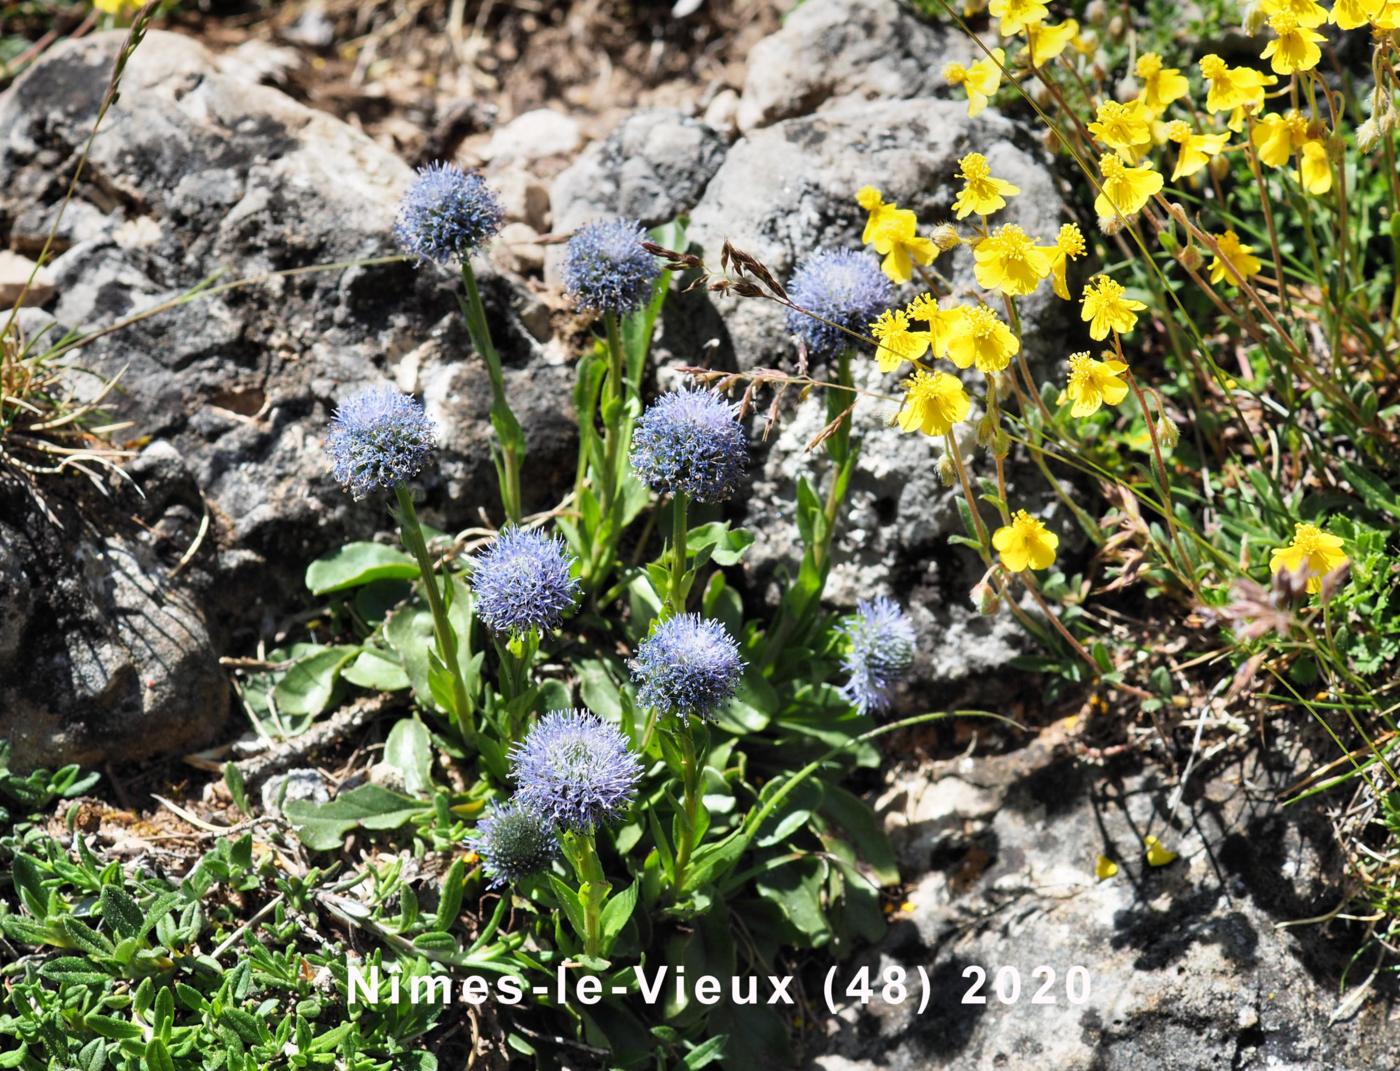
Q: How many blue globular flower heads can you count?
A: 10